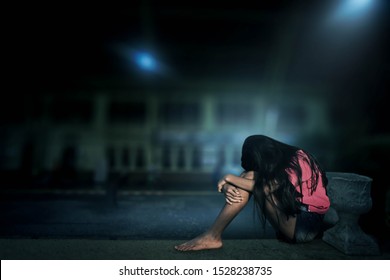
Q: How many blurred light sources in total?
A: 2